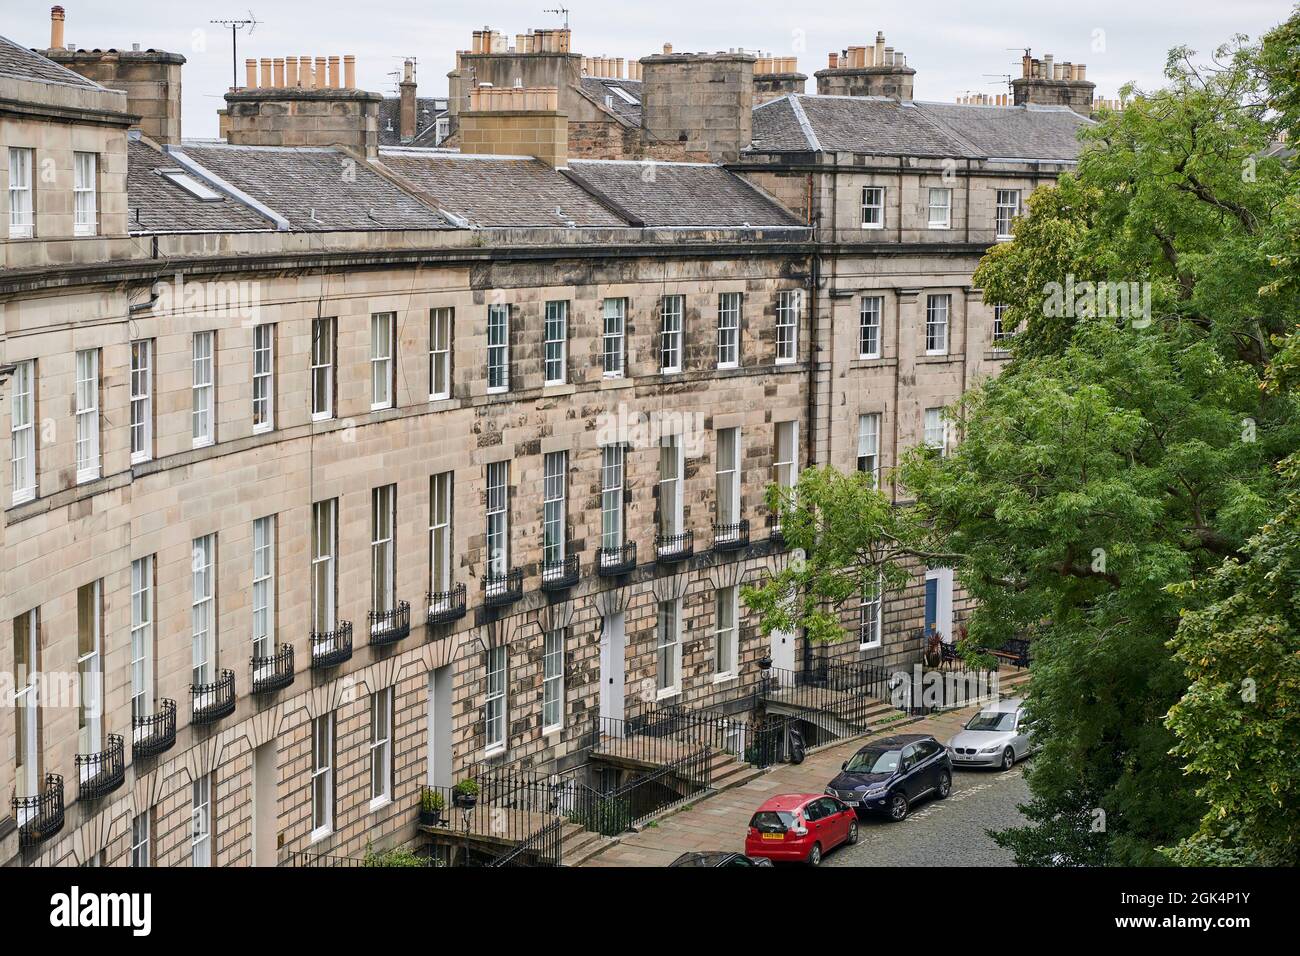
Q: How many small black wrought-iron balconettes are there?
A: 14